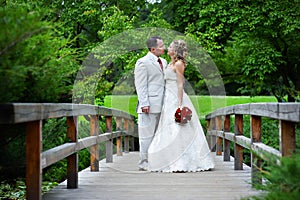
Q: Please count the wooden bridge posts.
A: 14